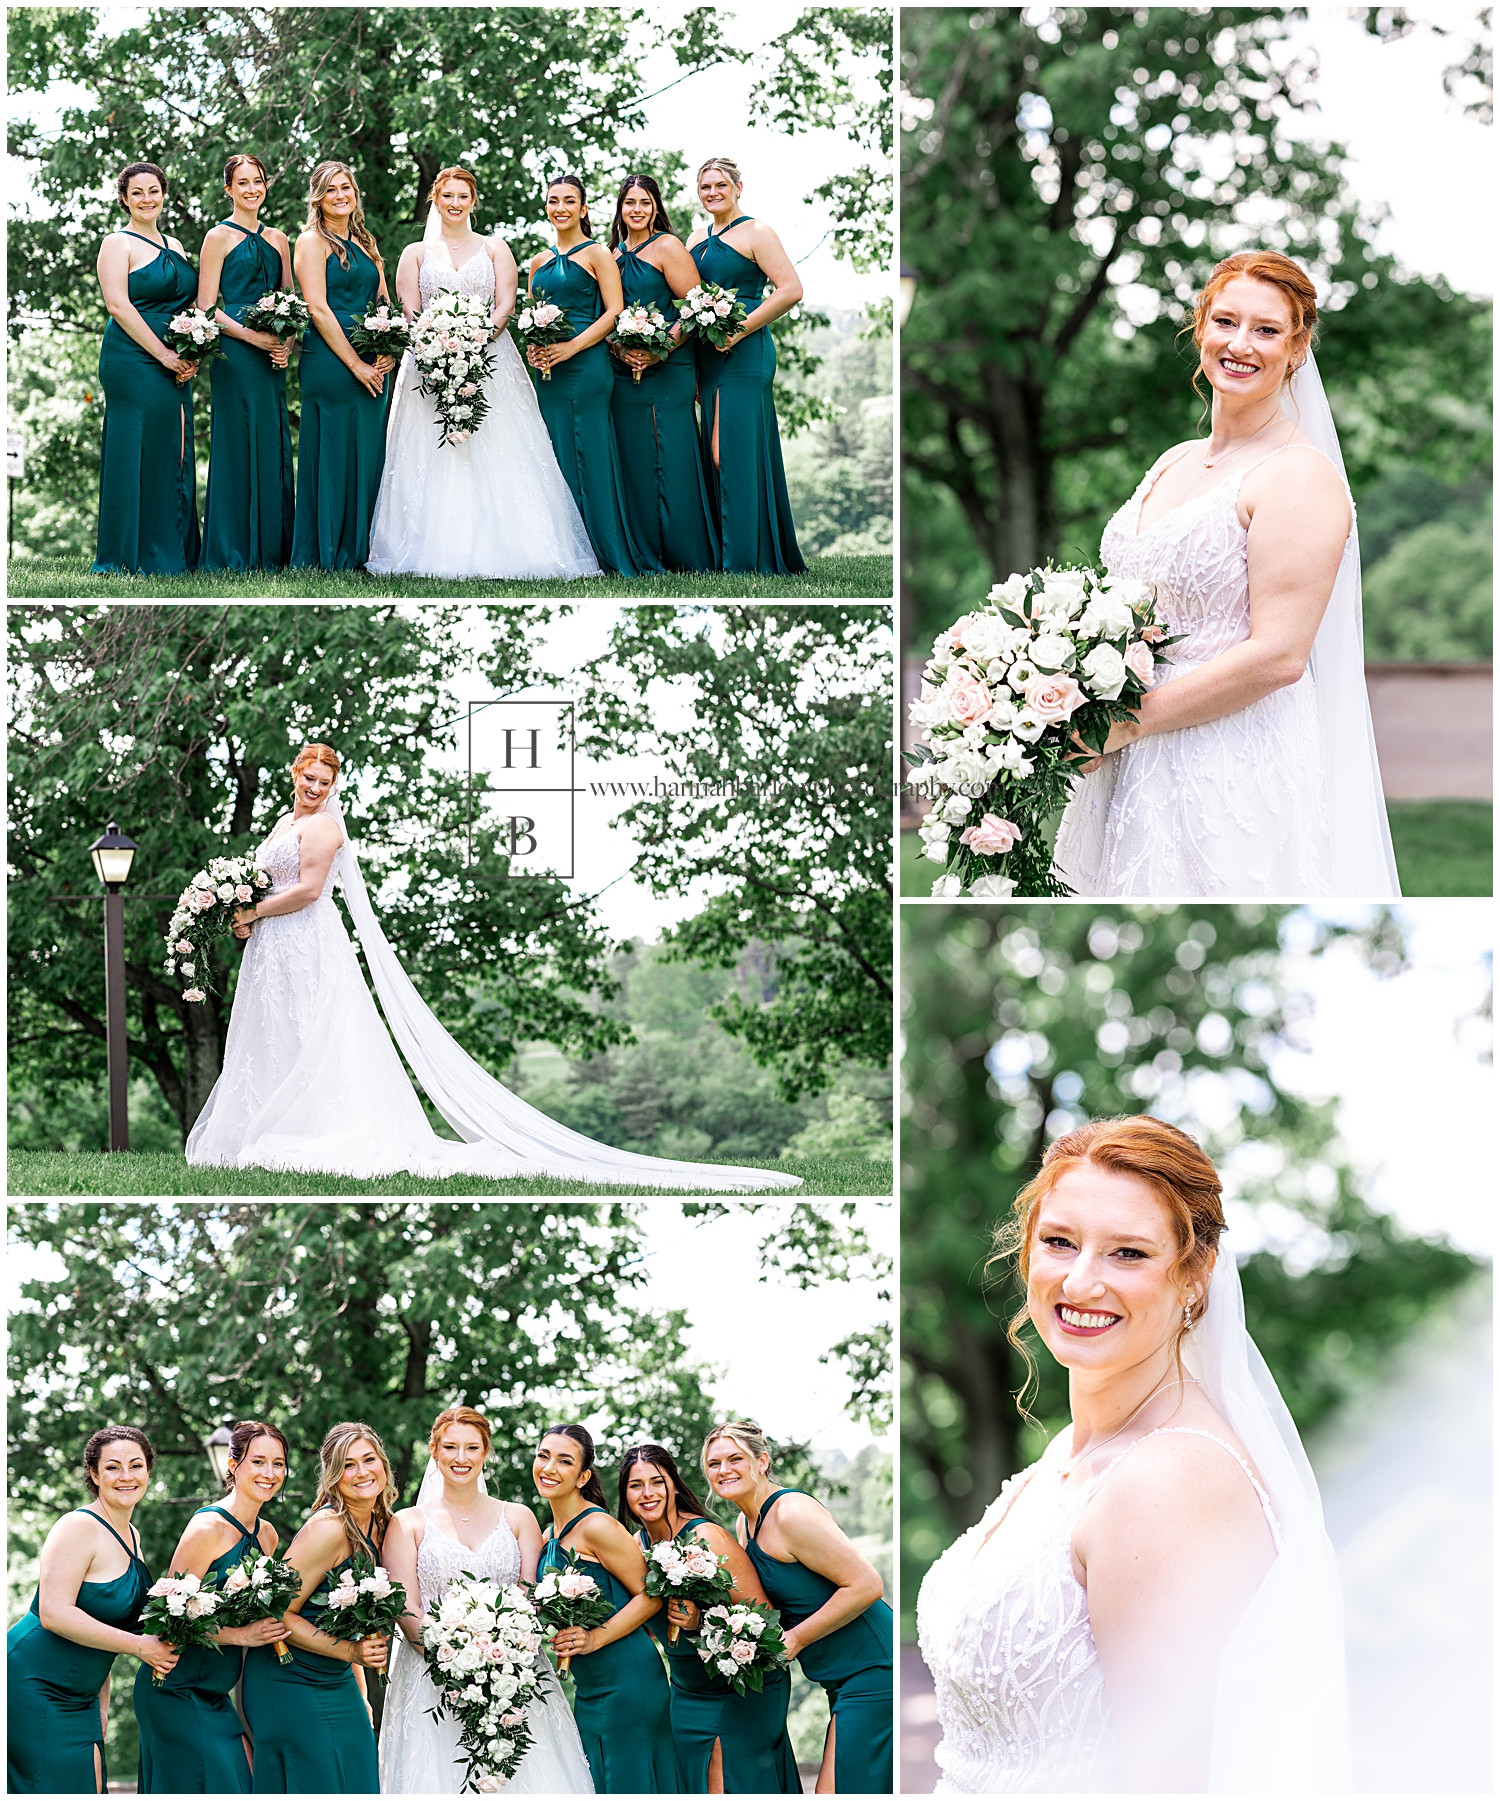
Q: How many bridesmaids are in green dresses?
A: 6